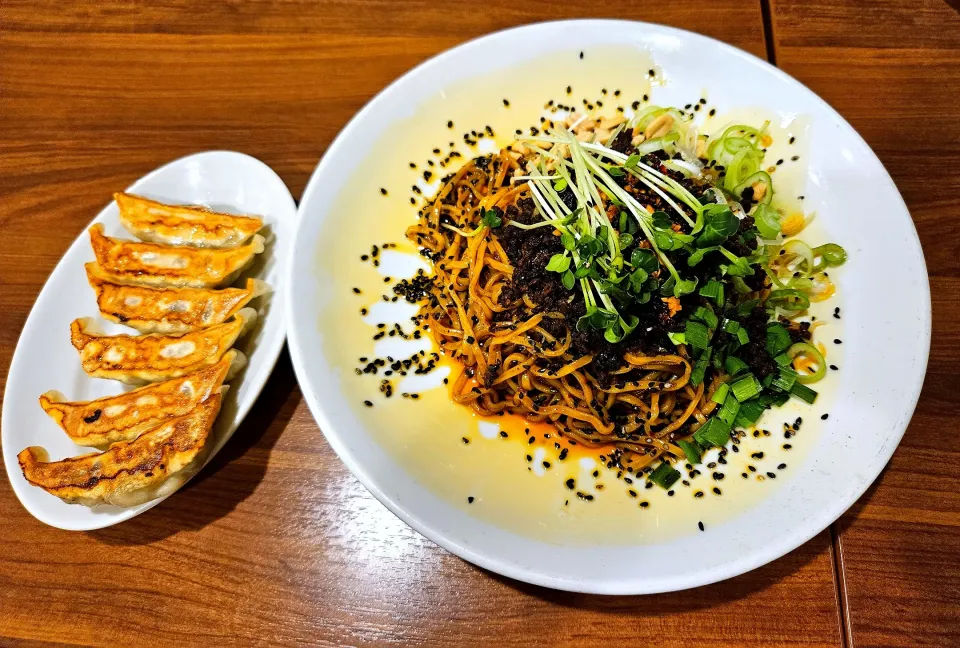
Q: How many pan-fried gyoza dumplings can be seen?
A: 6